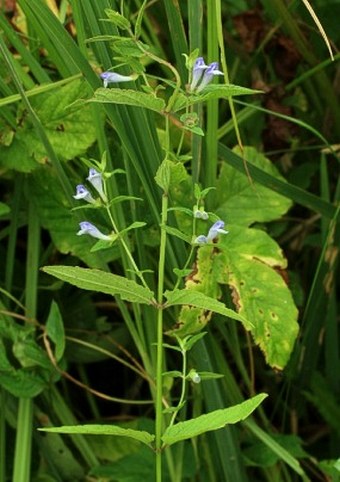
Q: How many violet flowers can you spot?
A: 7